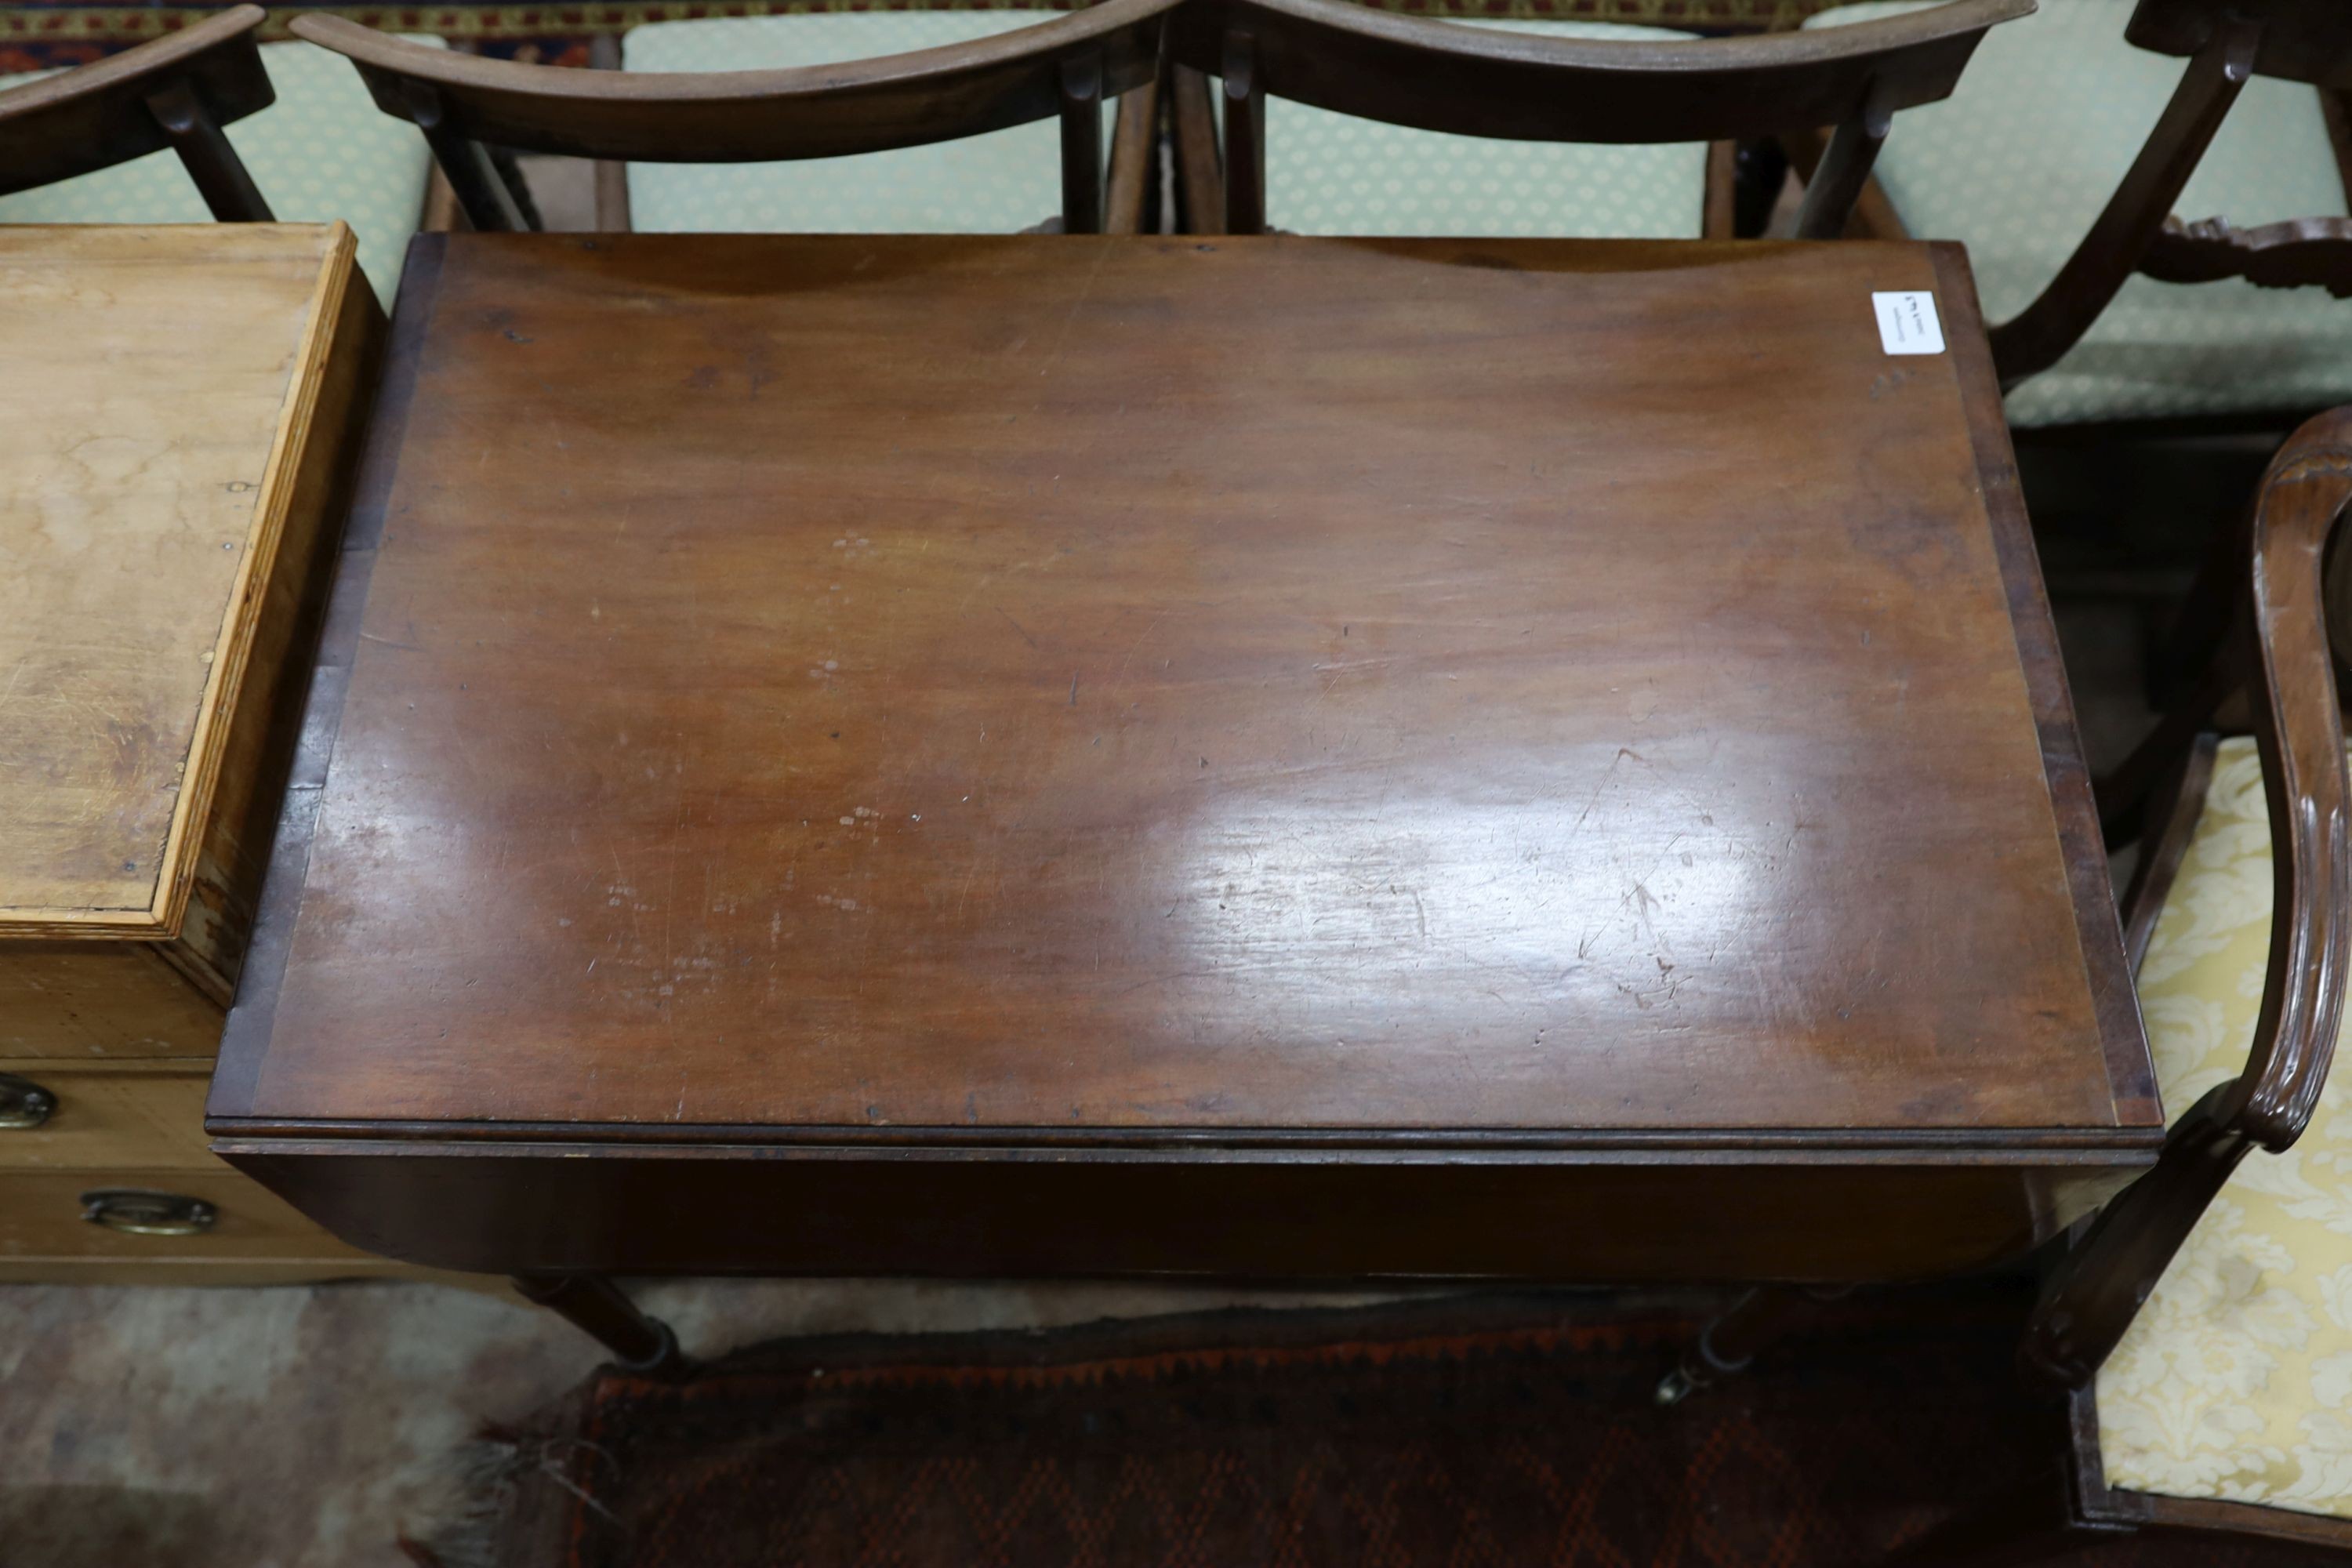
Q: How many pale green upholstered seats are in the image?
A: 4